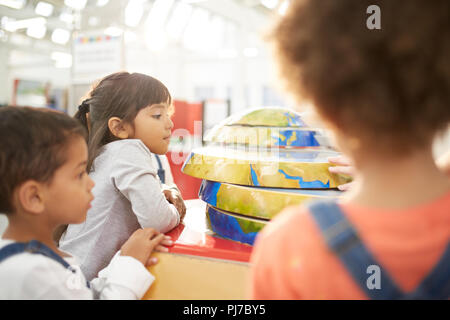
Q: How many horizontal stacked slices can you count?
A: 5